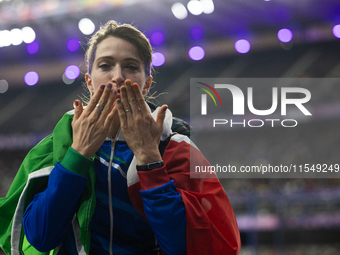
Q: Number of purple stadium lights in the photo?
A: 11